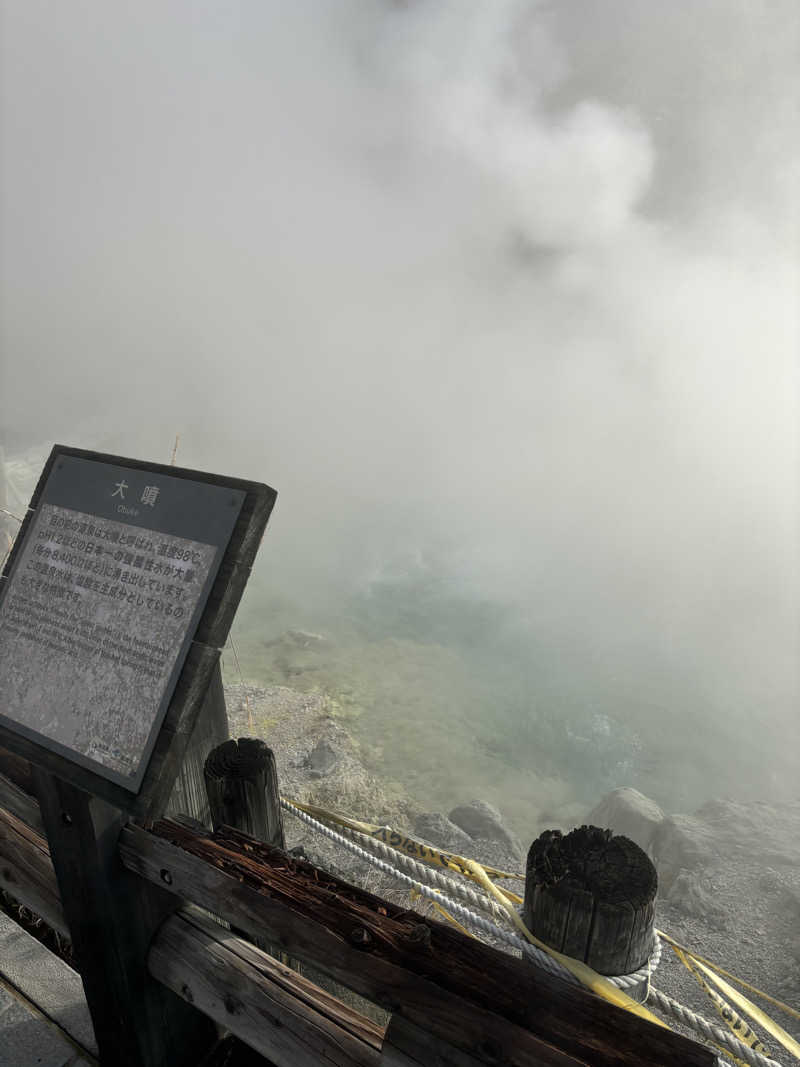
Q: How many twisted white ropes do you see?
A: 2